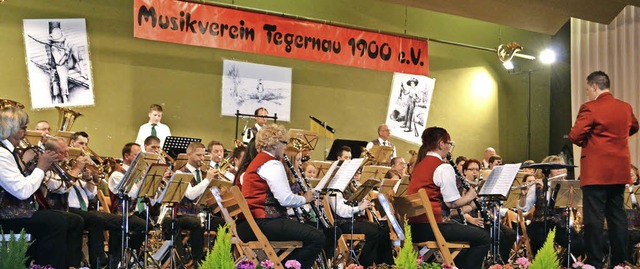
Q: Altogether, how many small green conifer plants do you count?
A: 4